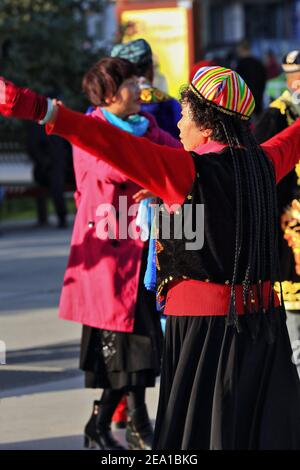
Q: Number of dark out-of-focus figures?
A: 2